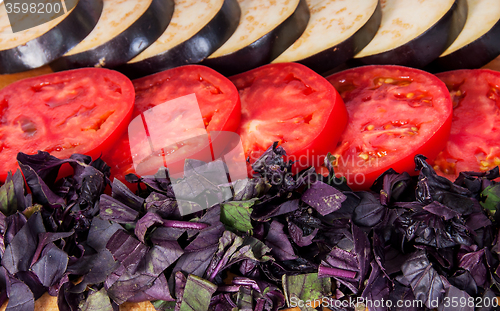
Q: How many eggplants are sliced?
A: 7